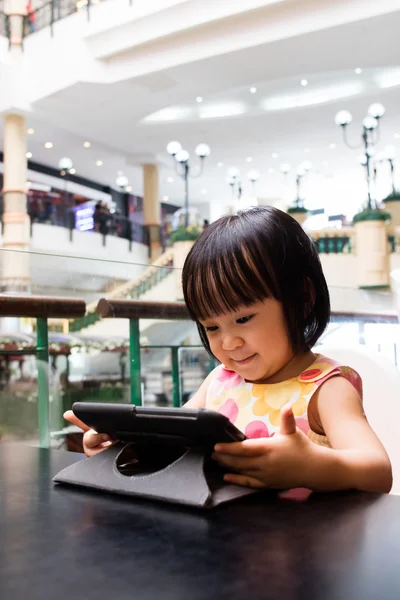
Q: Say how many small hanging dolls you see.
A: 0